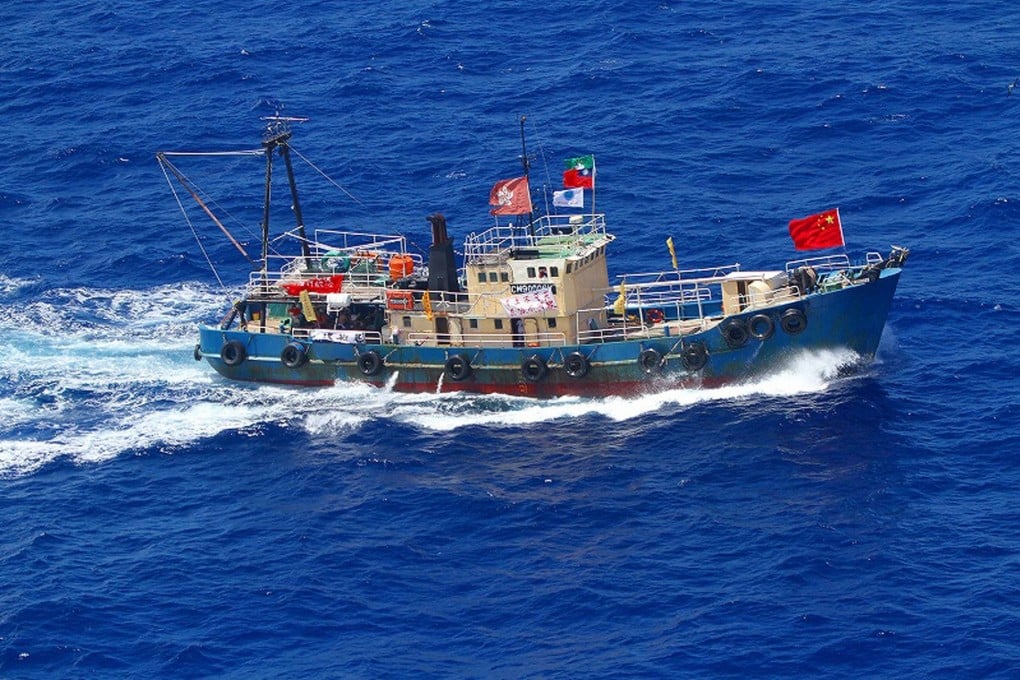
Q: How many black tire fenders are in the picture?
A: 12